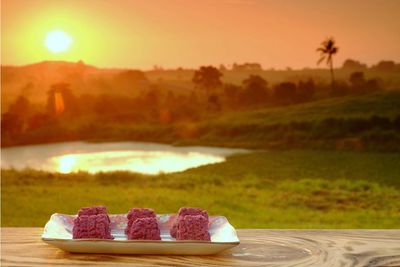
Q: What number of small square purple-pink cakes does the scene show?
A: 6